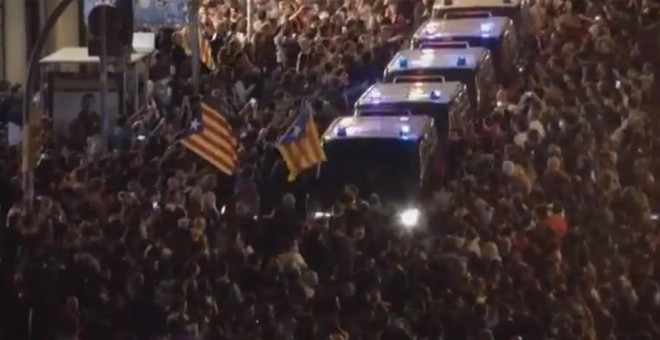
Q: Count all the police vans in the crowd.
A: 5